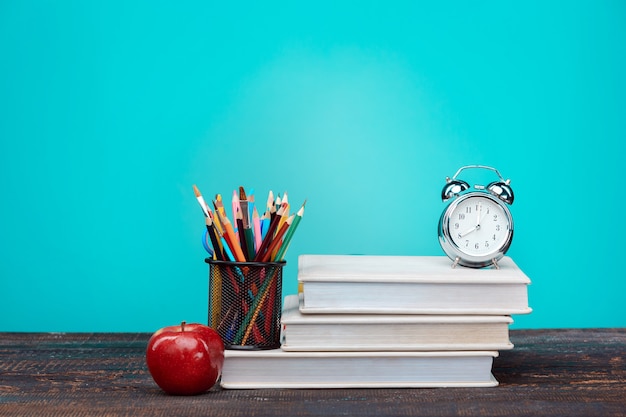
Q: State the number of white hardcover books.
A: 3